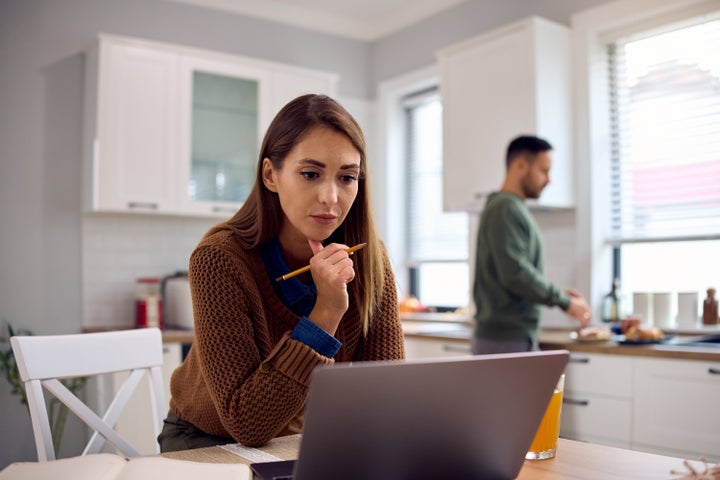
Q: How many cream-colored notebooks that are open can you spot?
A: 1